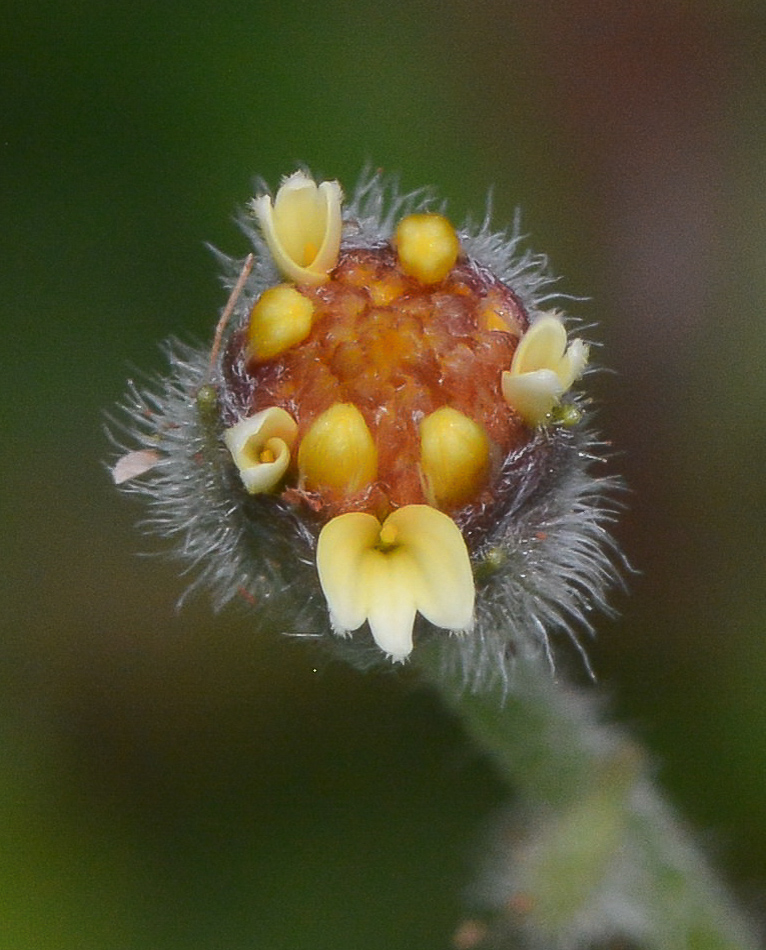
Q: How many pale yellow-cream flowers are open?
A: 4